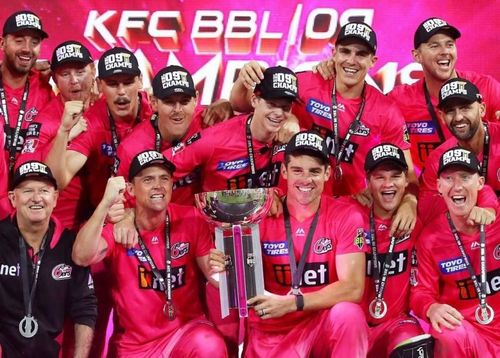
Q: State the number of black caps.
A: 13